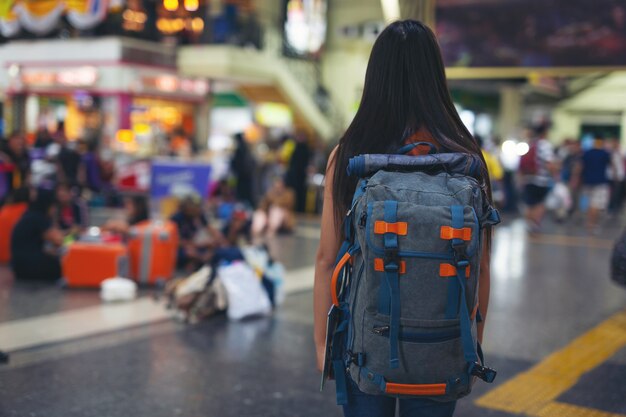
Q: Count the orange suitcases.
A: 3